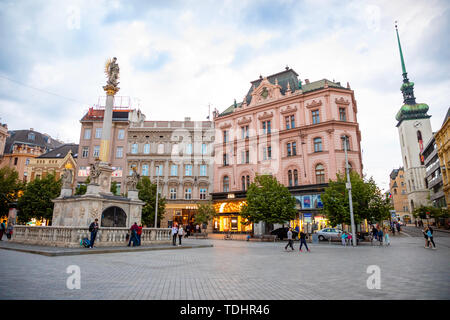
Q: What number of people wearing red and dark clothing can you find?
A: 2